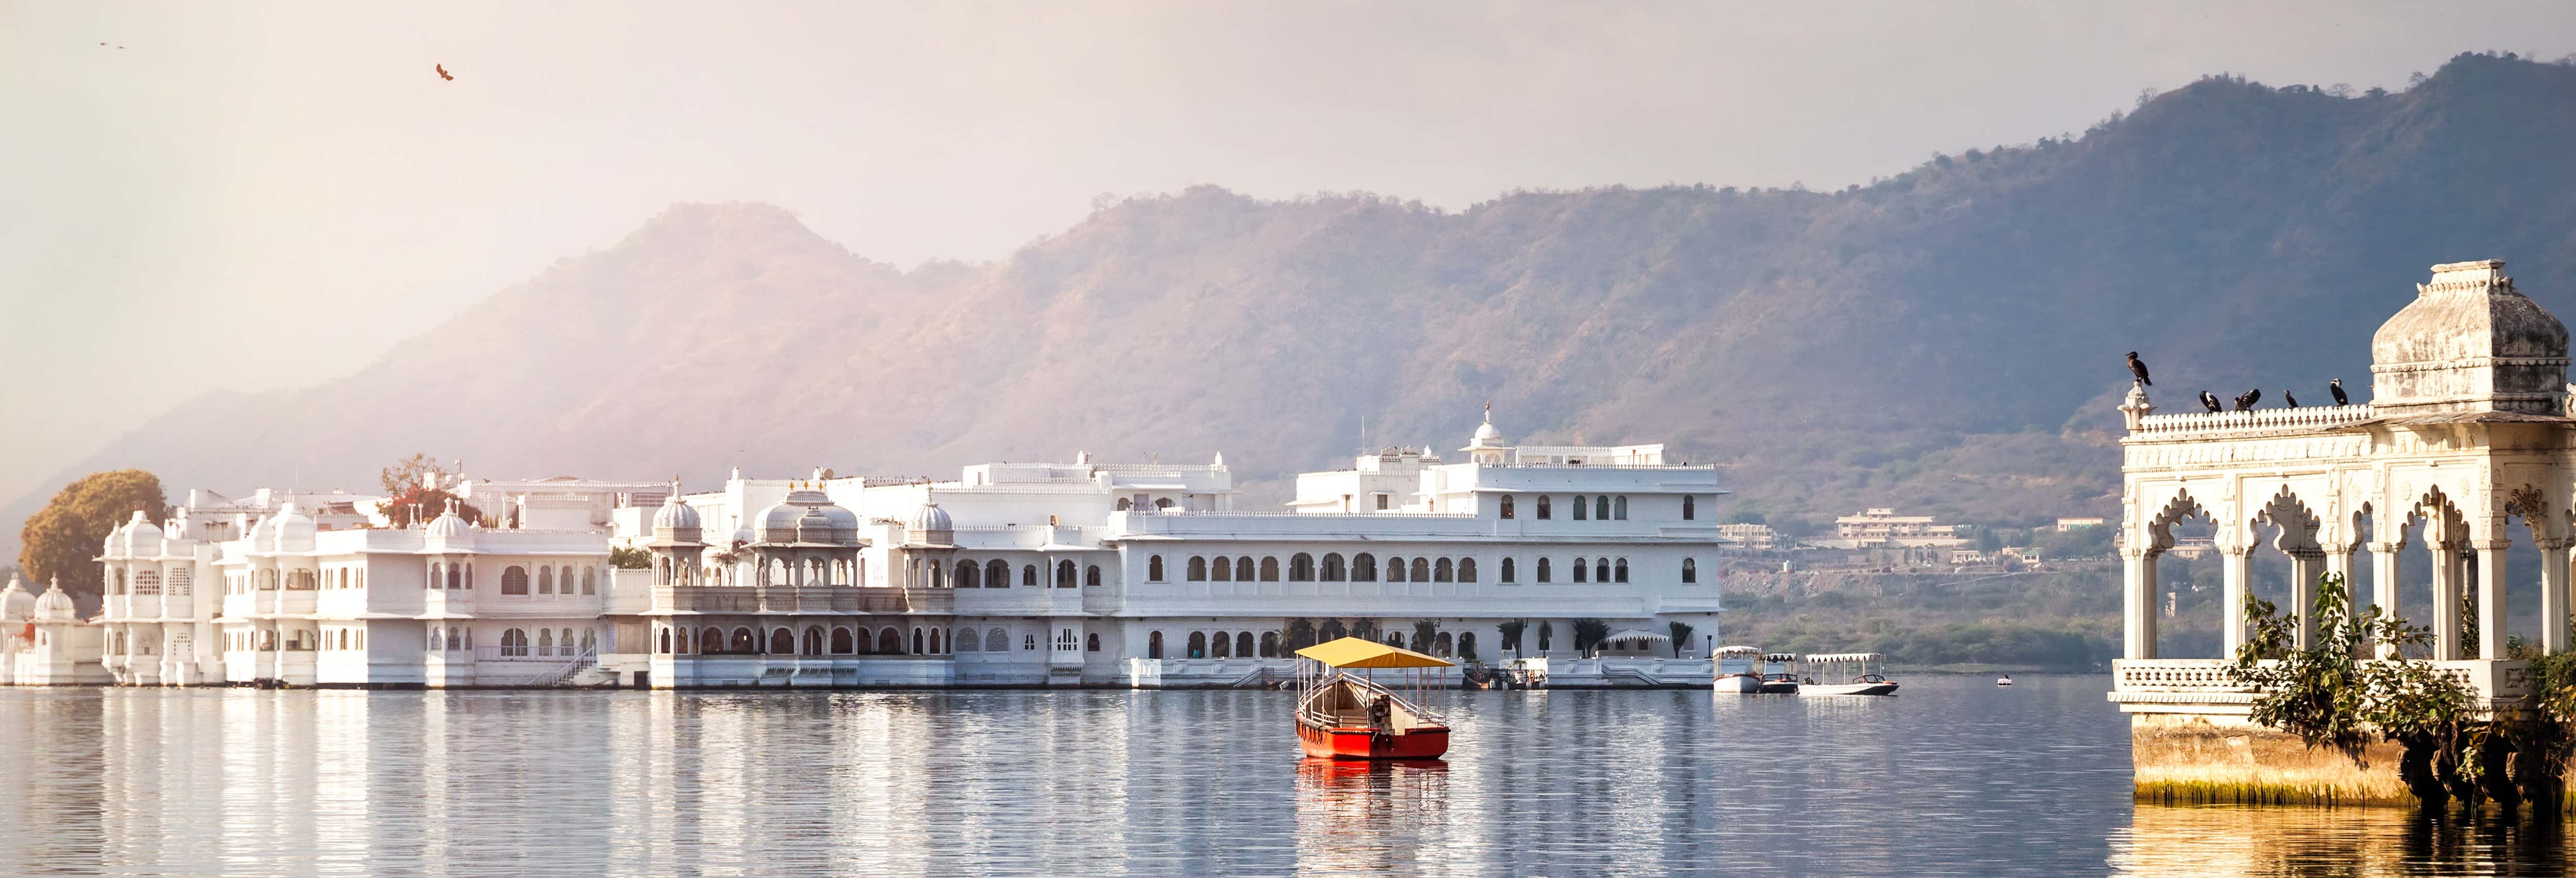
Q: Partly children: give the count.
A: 0